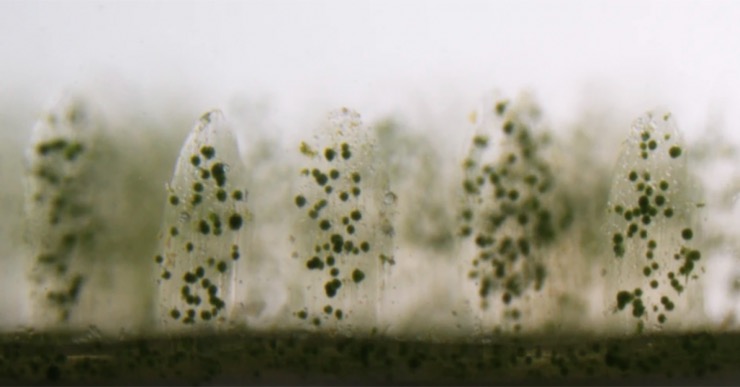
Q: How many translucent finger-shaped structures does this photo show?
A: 5